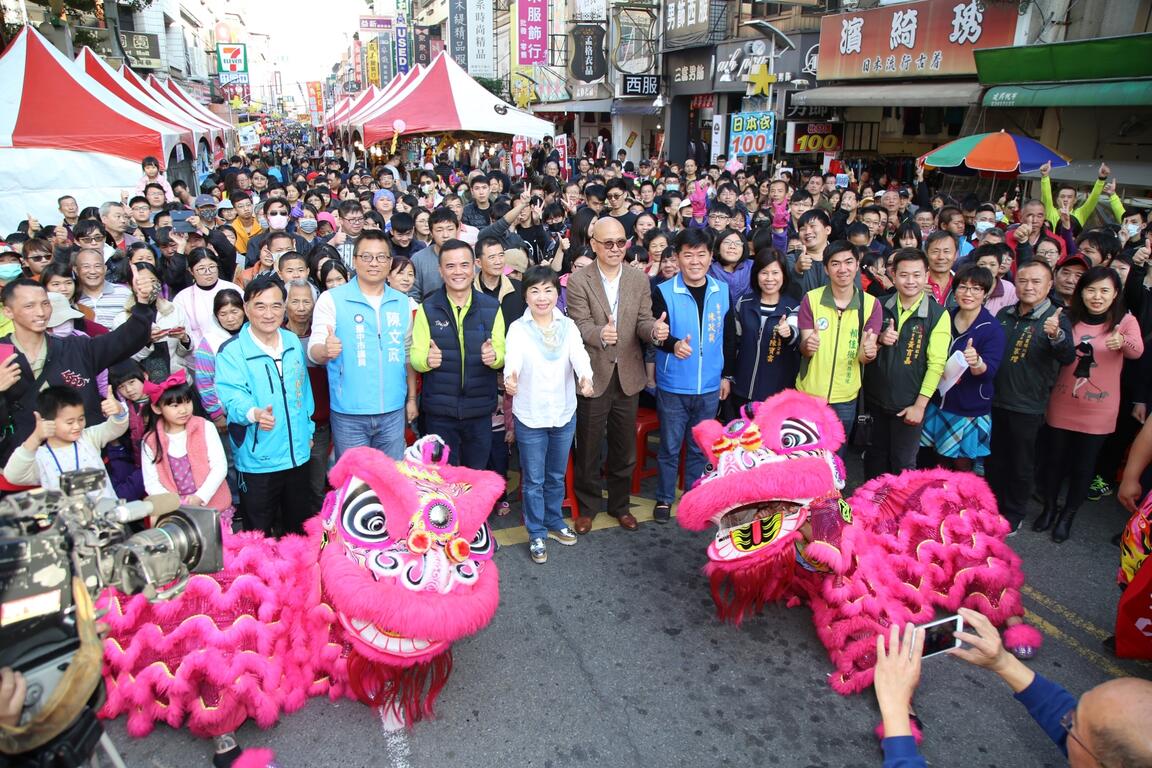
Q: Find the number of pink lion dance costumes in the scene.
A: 2